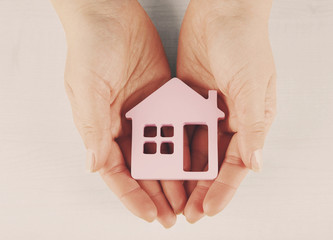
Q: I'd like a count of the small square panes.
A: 4